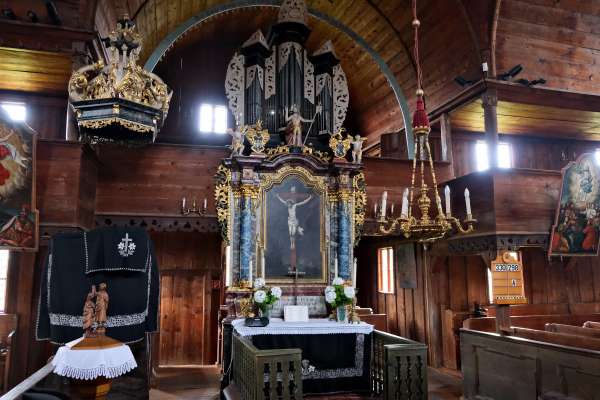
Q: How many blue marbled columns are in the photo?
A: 2